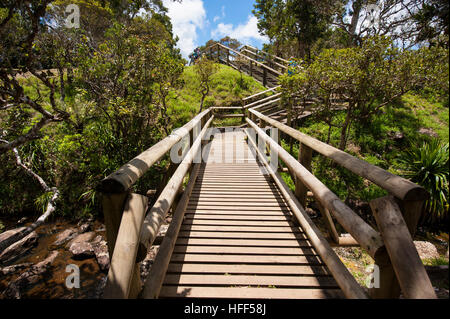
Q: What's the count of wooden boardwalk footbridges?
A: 1